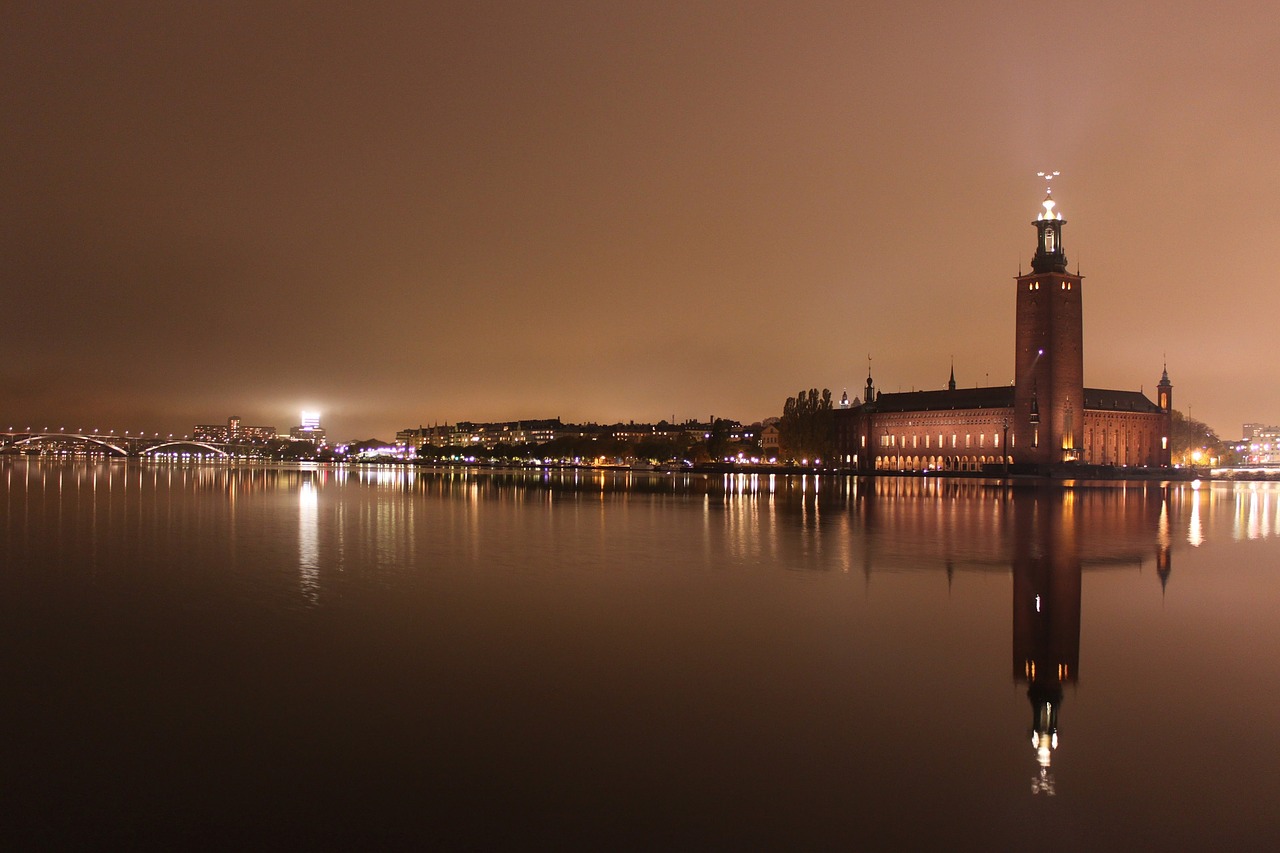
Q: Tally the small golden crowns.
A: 3